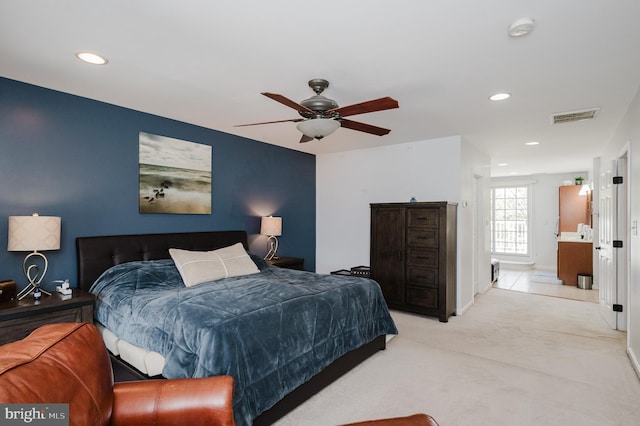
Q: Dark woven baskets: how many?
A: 2